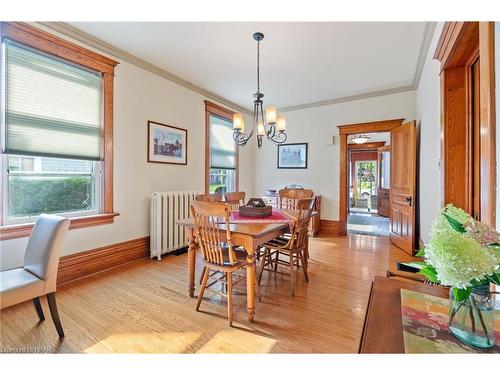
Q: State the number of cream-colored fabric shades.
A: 2